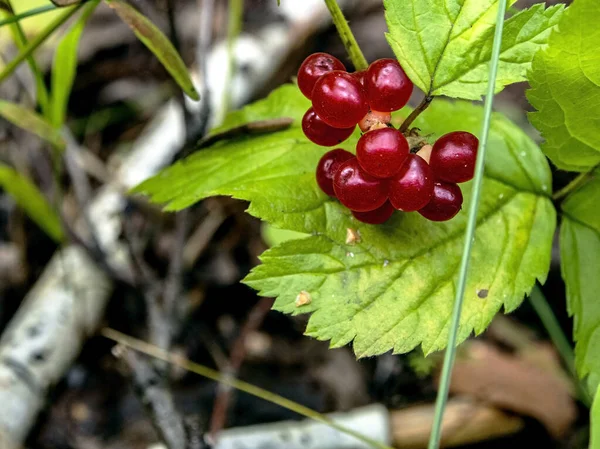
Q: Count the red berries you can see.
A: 12